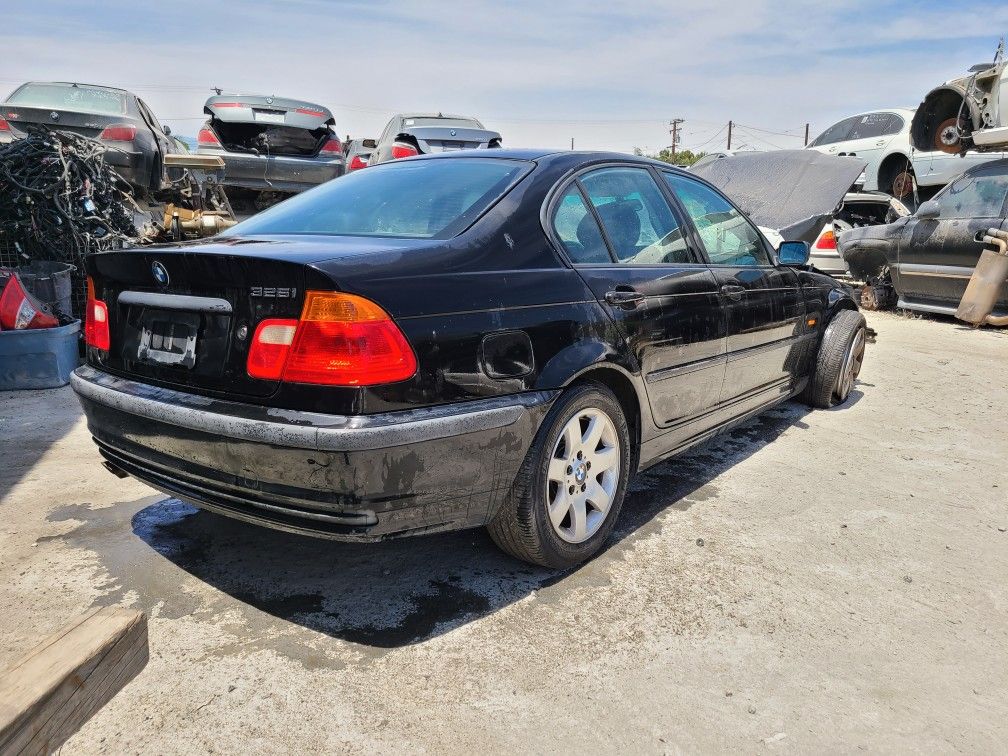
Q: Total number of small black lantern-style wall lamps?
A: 0